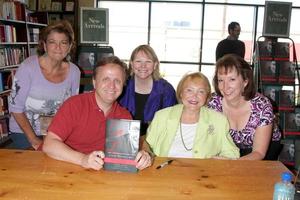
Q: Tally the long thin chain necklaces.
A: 1